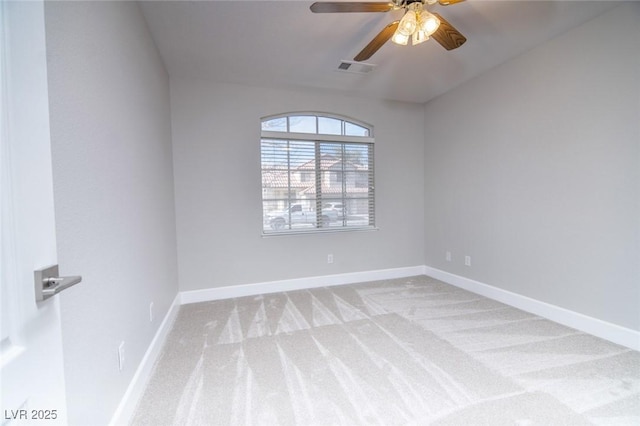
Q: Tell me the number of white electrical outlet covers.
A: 5